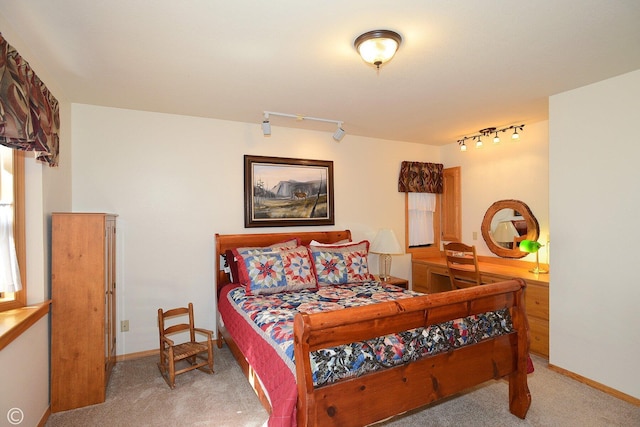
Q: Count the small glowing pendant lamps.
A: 4